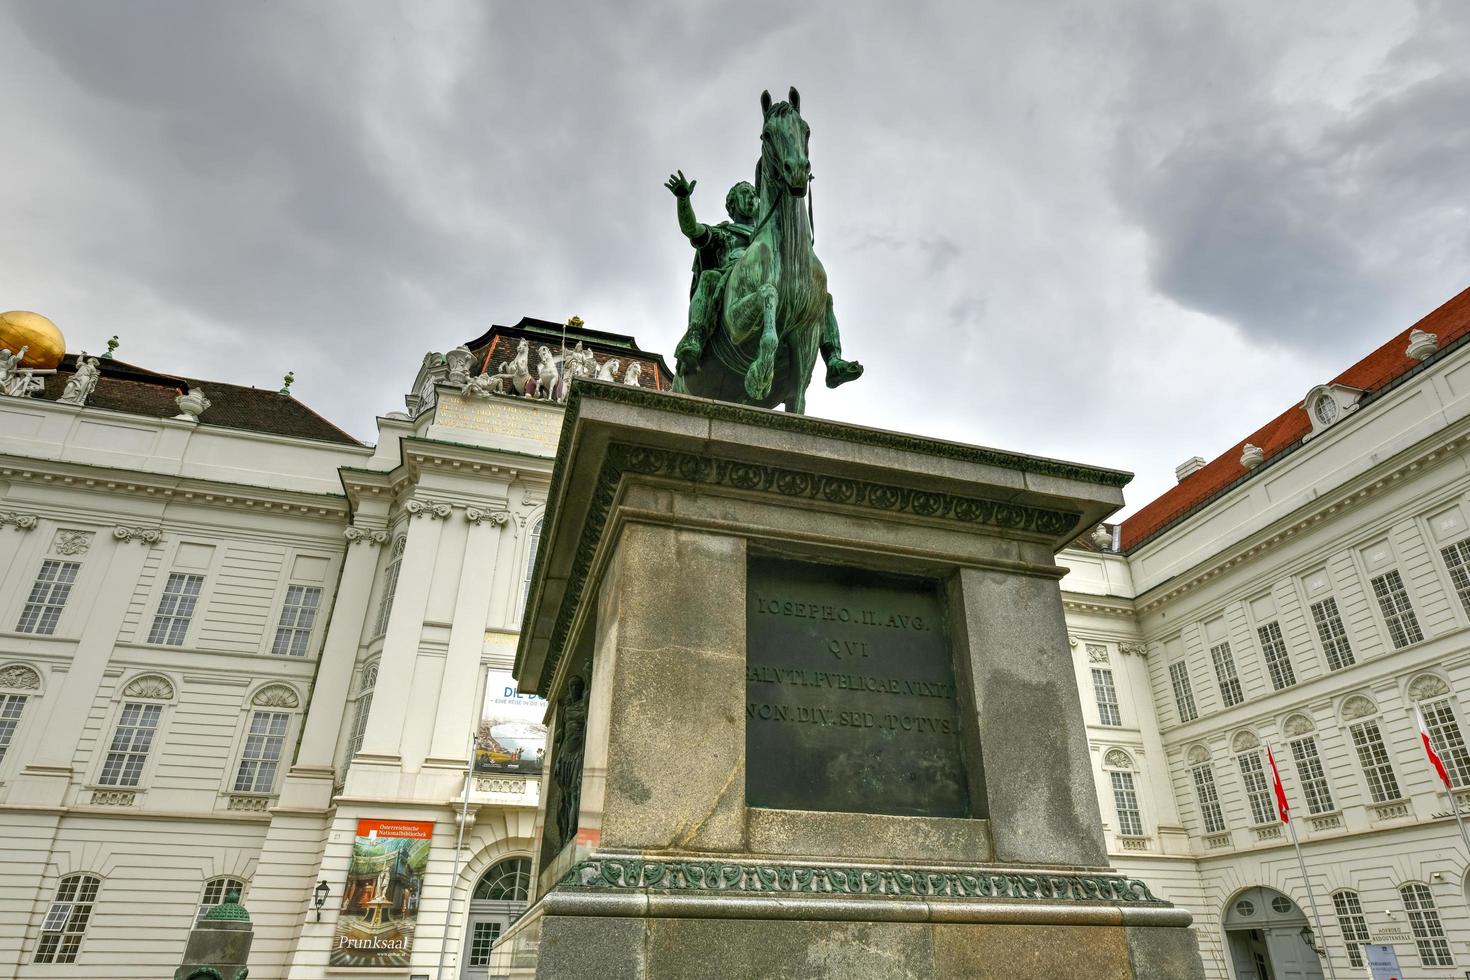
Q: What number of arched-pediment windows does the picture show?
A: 9